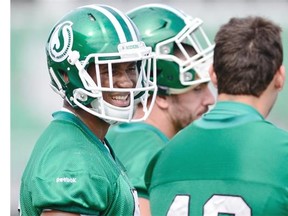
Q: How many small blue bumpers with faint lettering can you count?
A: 0